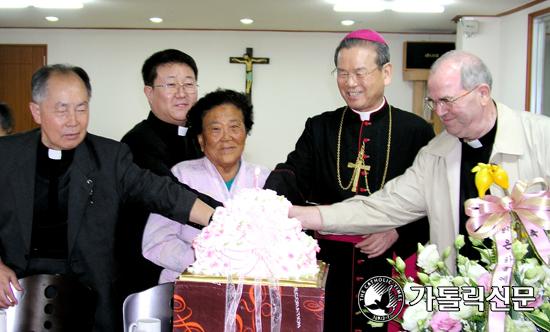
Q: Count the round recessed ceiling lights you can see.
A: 4